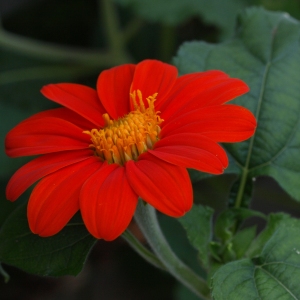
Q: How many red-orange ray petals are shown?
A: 13